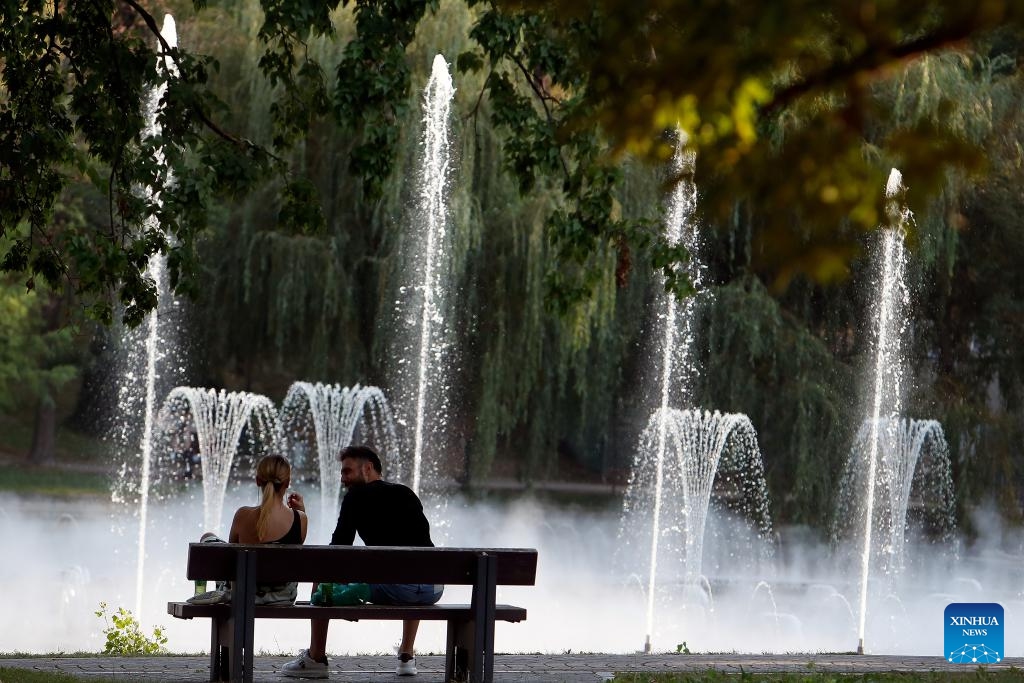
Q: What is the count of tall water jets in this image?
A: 4